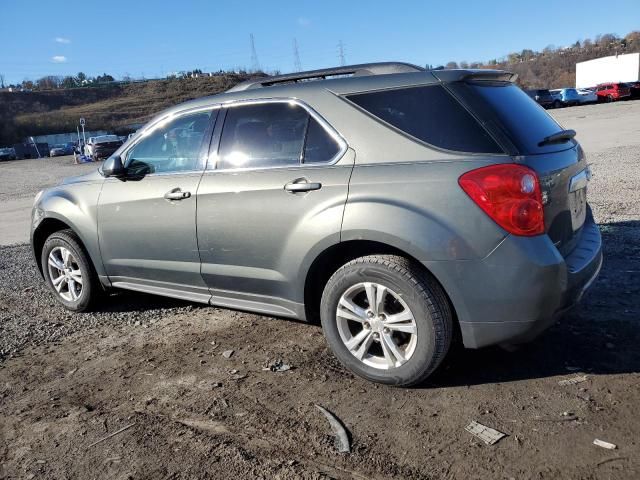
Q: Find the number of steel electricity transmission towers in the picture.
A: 3